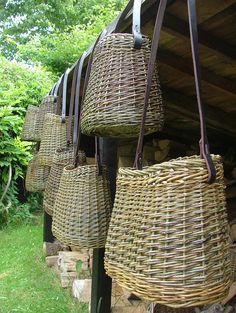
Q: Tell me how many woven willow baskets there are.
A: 8